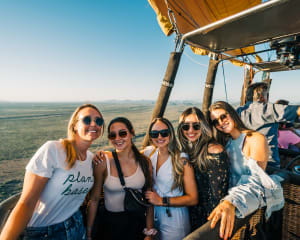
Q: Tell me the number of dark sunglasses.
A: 5